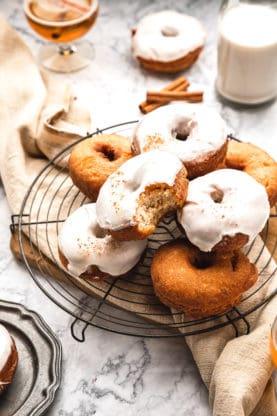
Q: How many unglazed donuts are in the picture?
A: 3